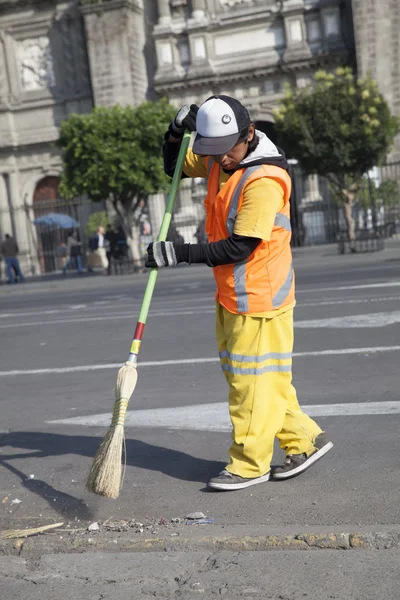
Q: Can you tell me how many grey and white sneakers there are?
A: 2